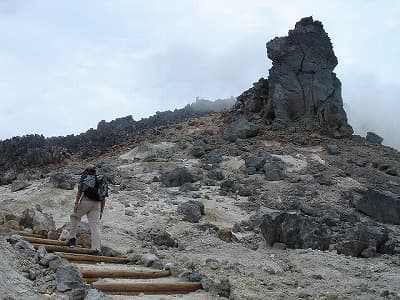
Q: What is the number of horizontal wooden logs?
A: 6